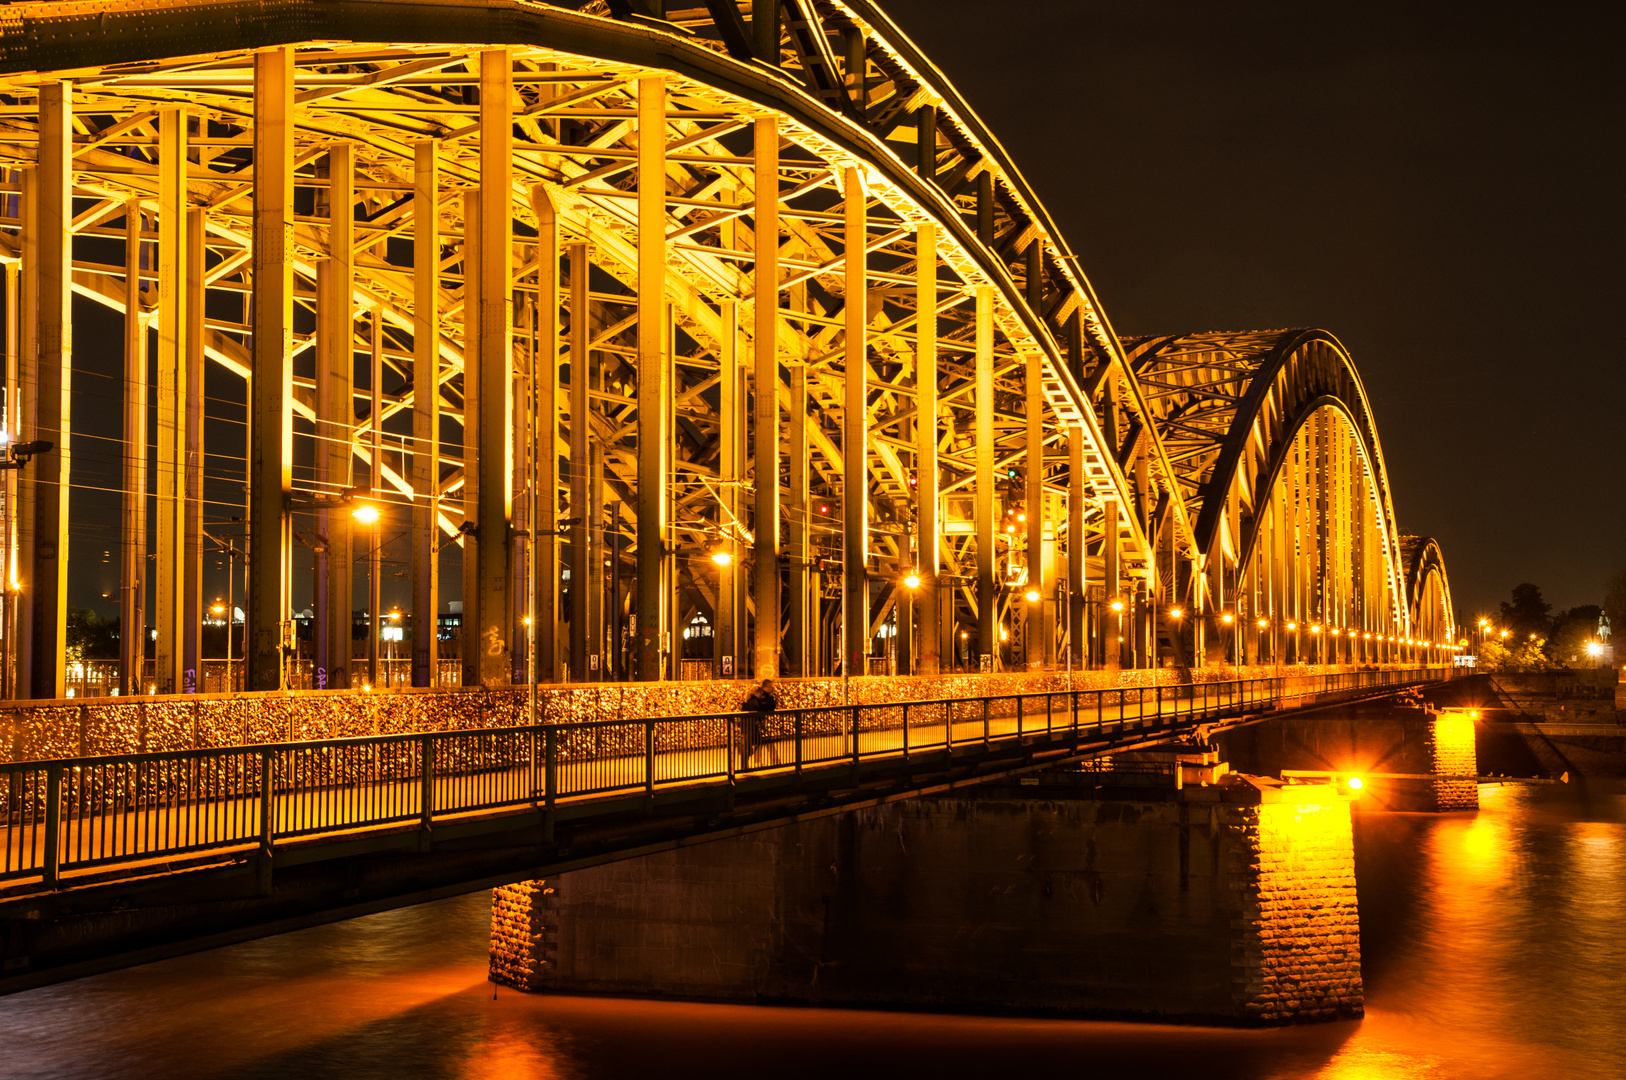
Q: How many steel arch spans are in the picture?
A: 3